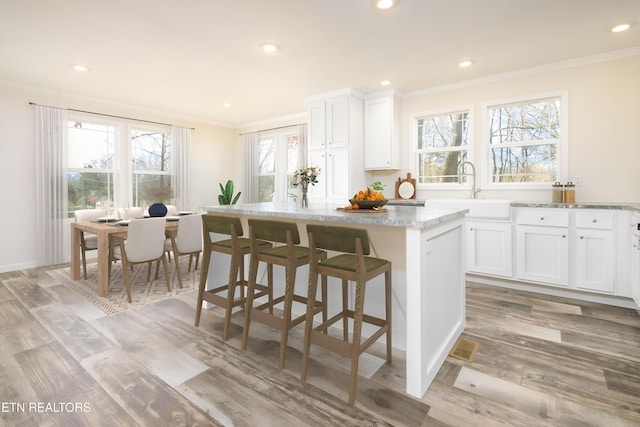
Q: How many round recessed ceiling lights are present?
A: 7